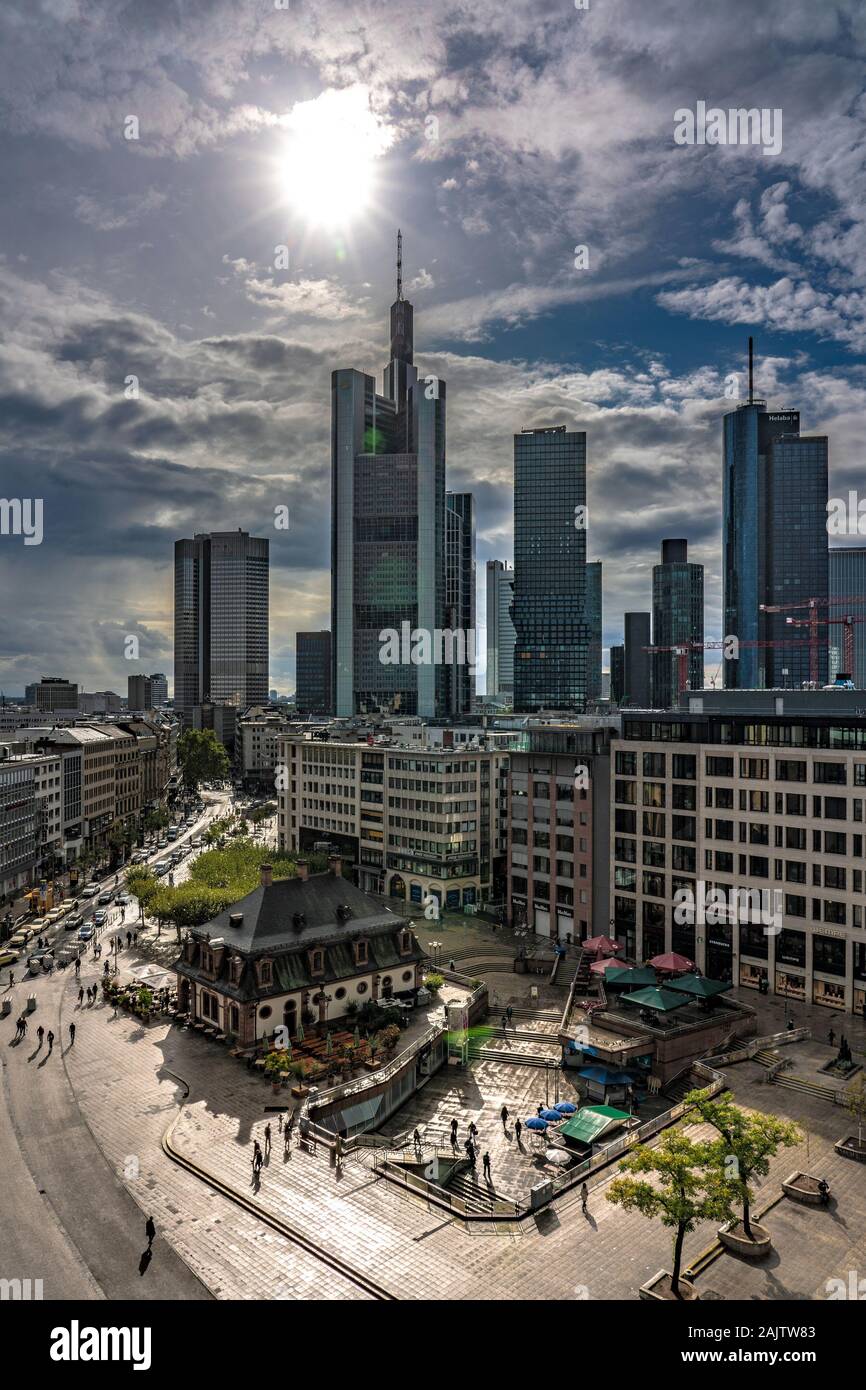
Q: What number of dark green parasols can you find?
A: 3